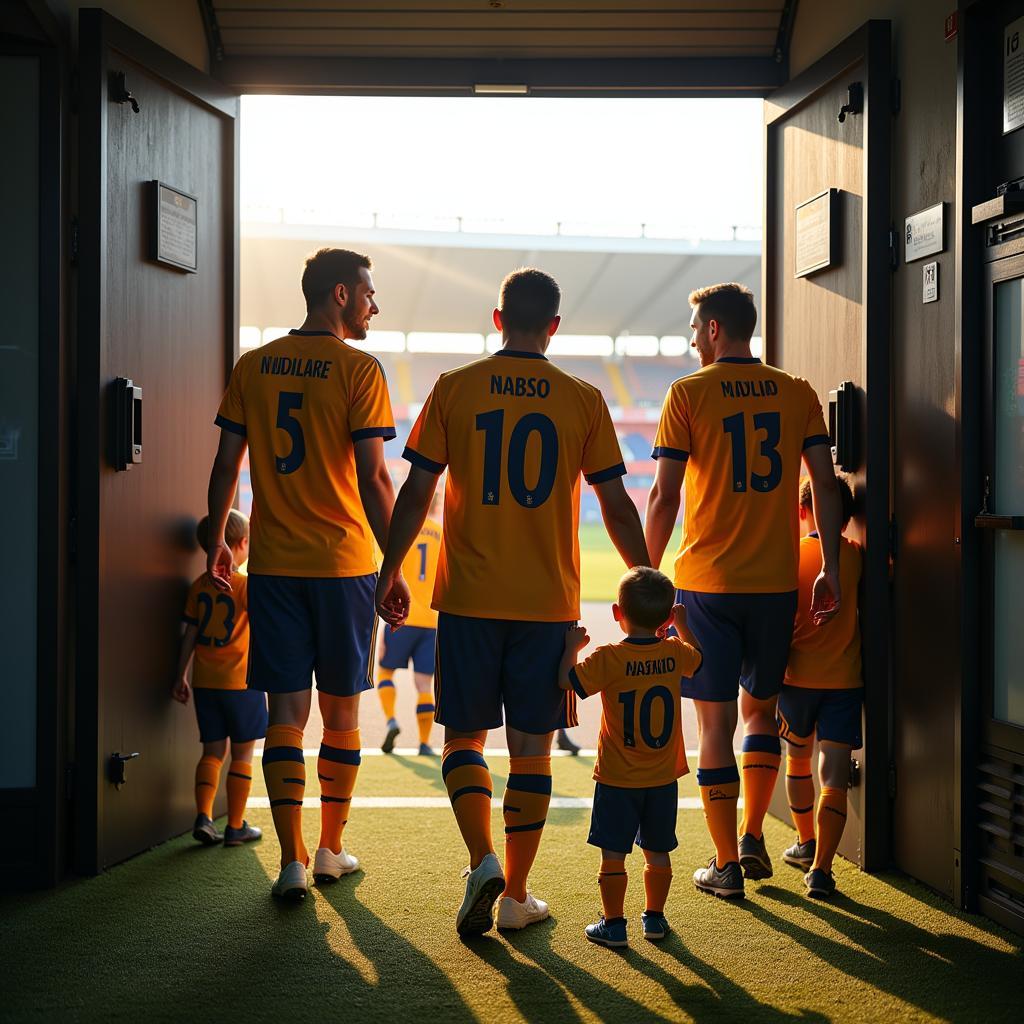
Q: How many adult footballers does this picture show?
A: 3